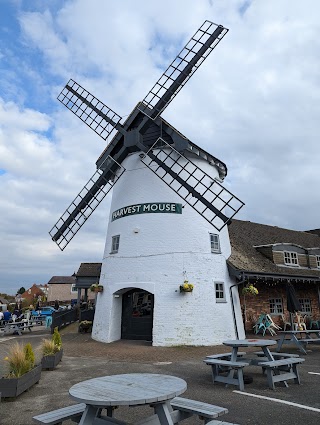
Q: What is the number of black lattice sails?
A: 4